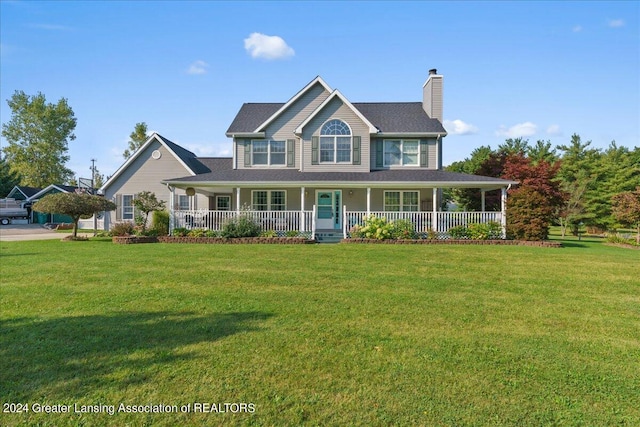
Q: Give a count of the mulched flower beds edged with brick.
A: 2